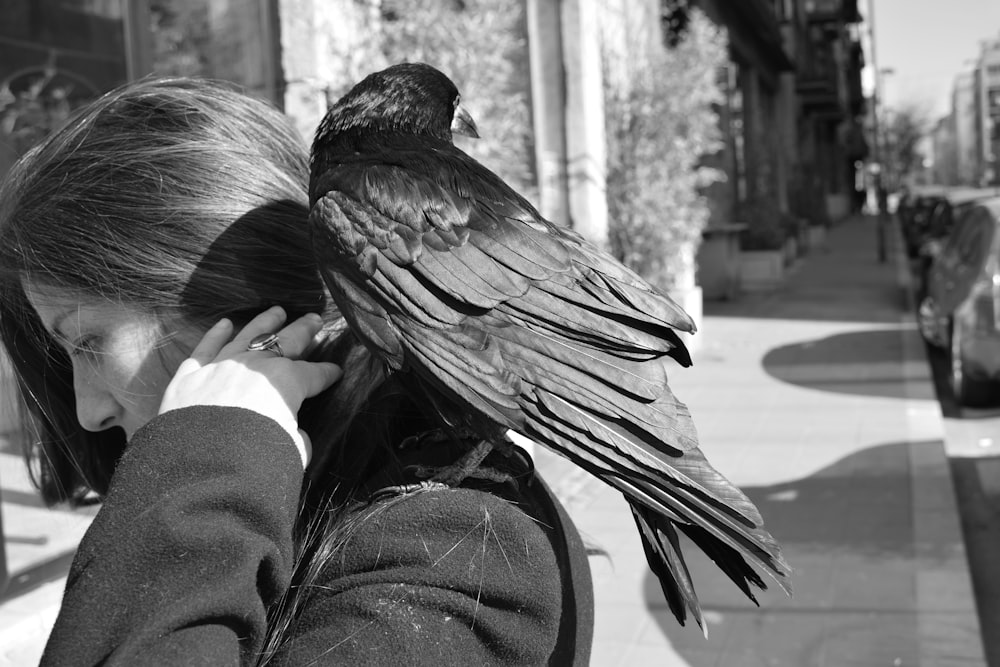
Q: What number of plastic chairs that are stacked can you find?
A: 0